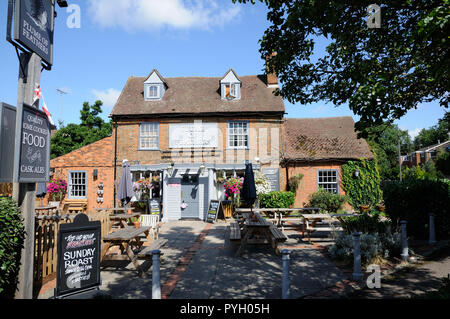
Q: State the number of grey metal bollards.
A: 5